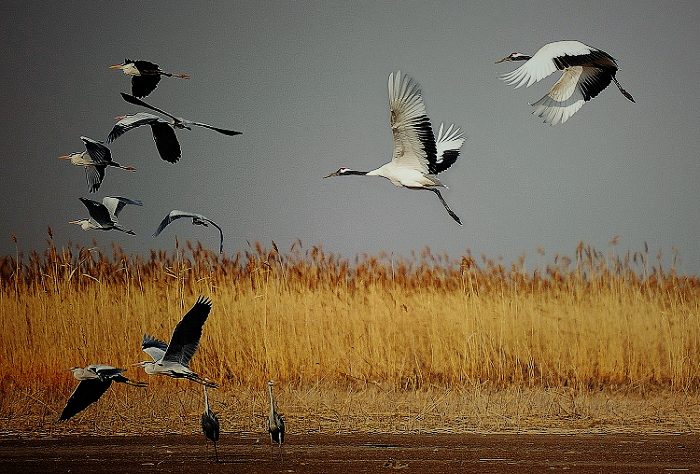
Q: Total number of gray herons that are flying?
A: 8